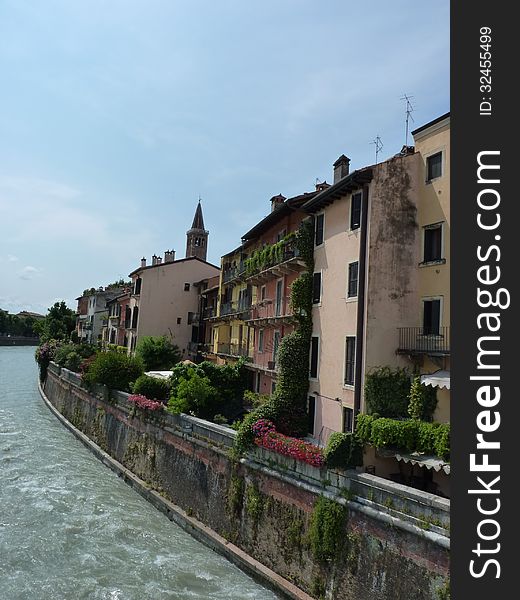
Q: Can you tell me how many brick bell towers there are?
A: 1